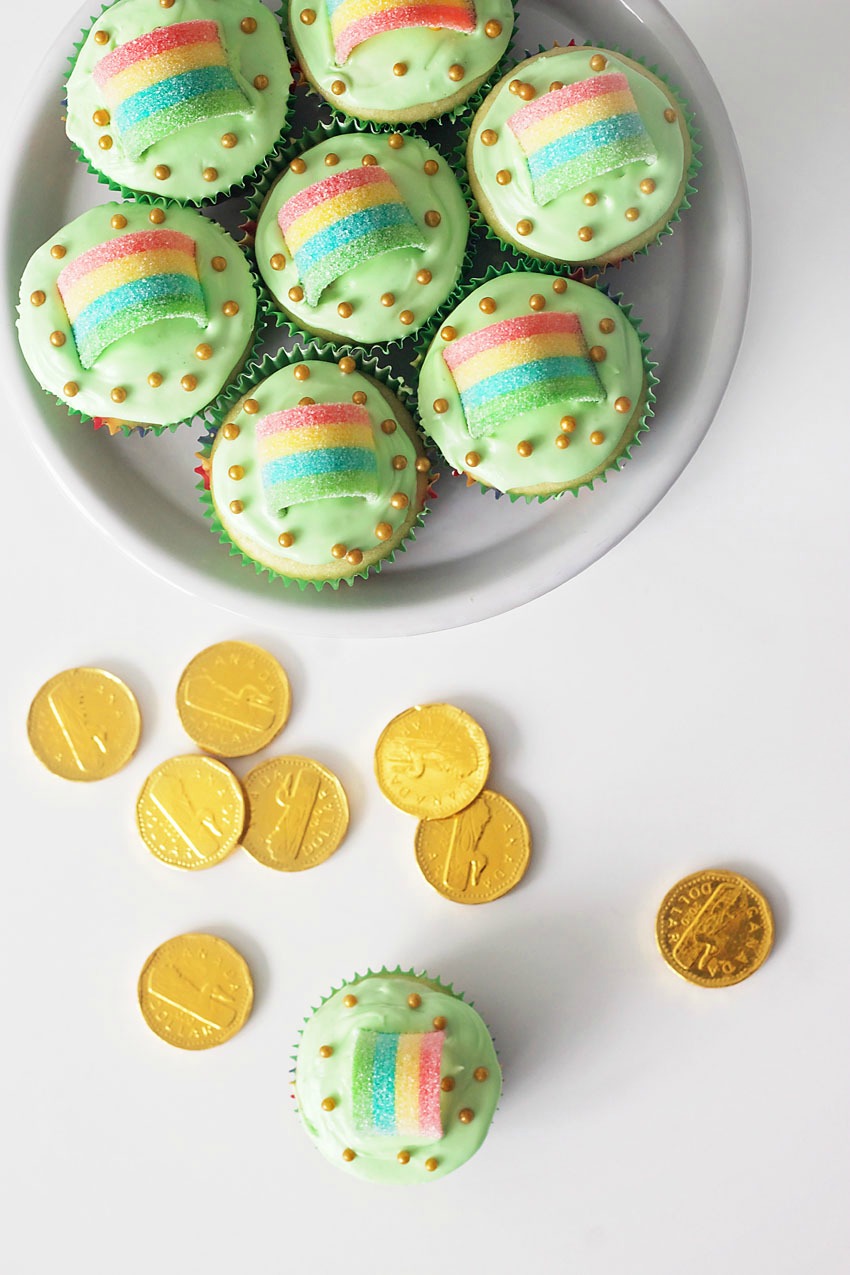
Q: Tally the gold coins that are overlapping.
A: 4